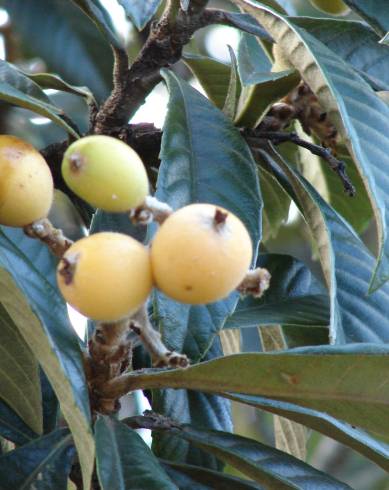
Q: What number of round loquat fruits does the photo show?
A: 4